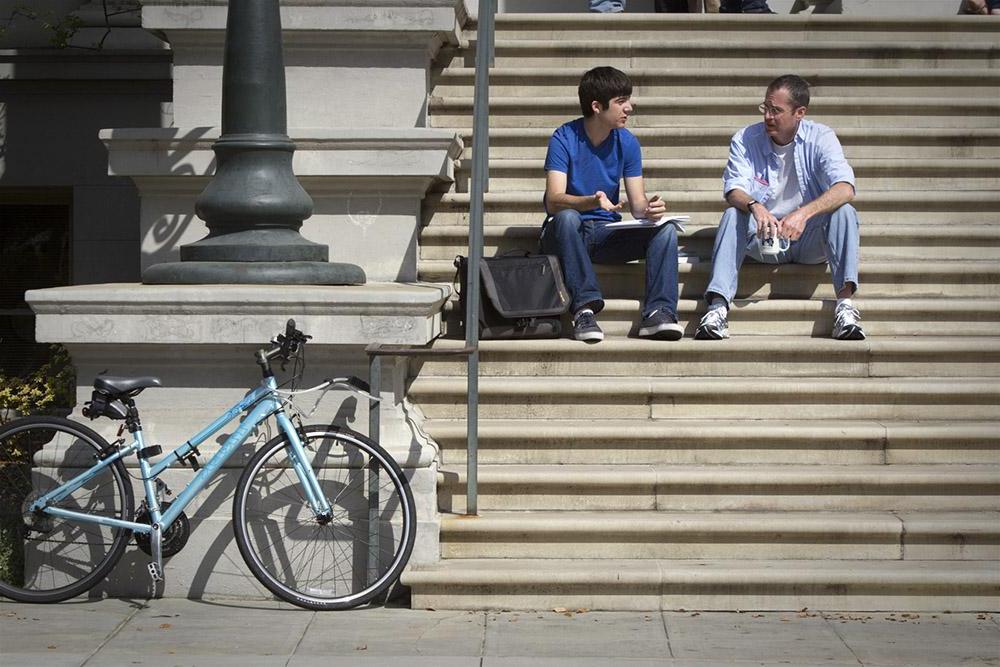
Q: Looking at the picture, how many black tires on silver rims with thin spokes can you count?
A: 2